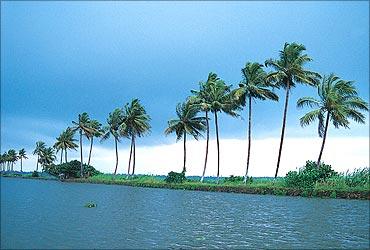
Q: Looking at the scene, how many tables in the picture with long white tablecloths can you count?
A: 0